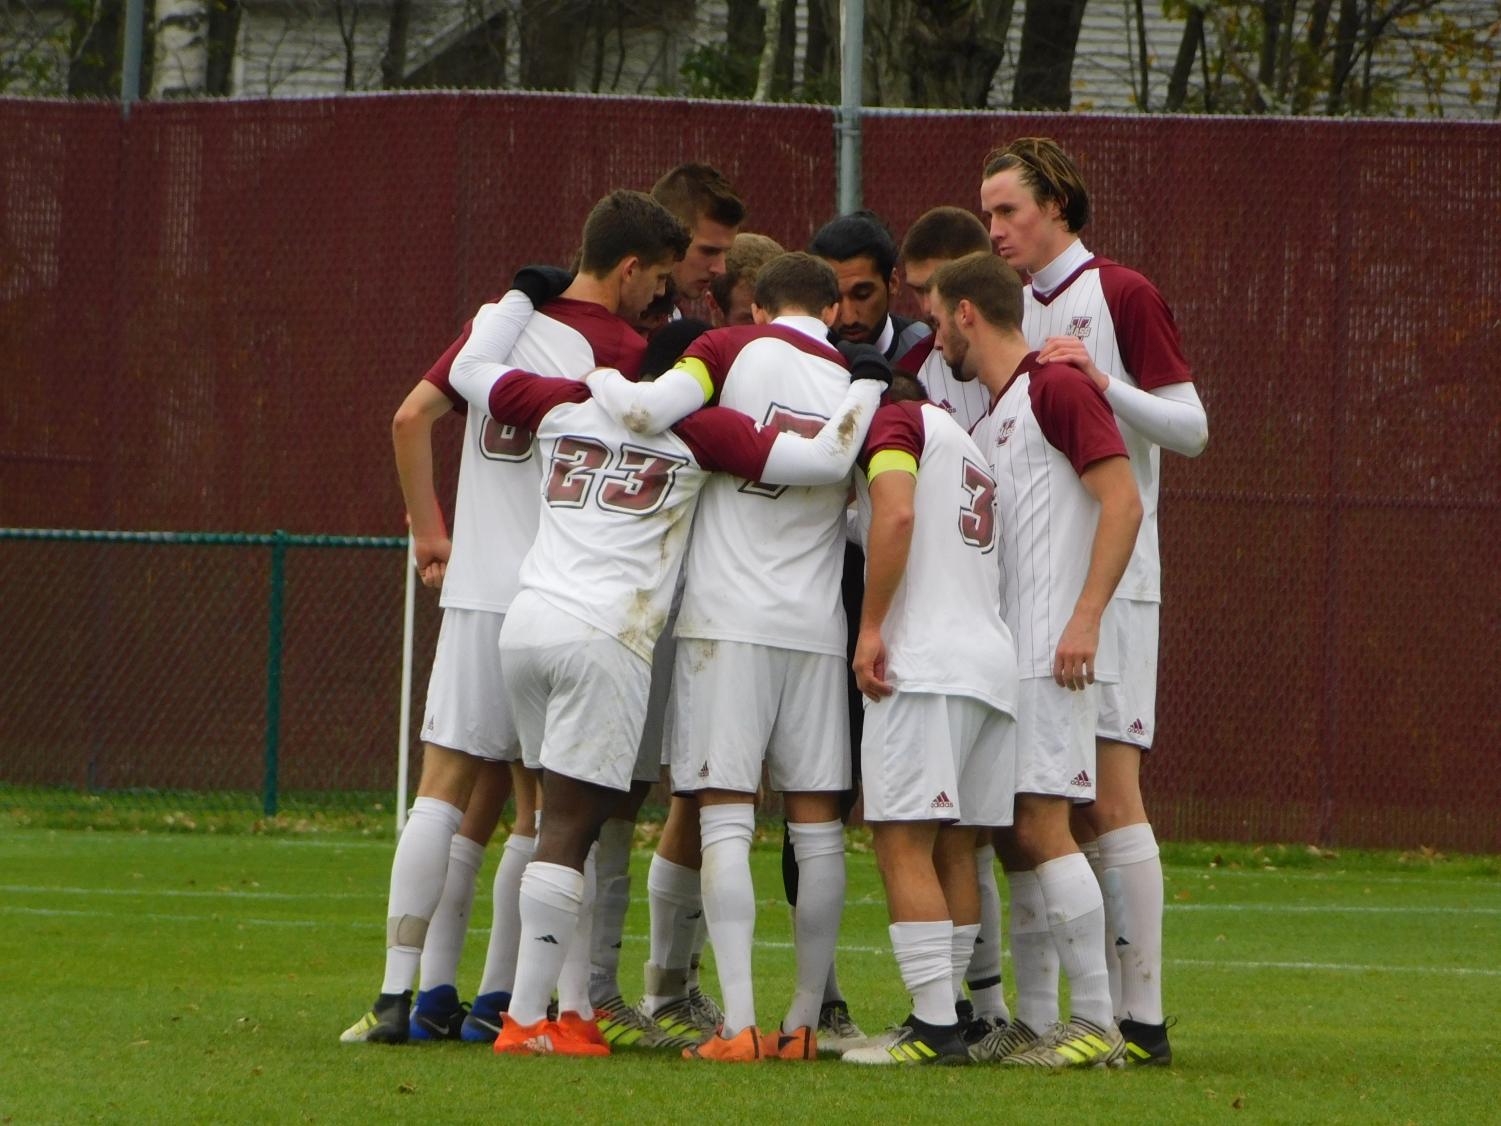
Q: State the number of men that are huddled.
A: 11